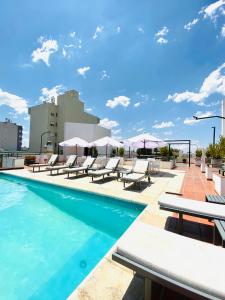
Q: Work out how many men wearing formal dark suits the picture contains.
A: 0